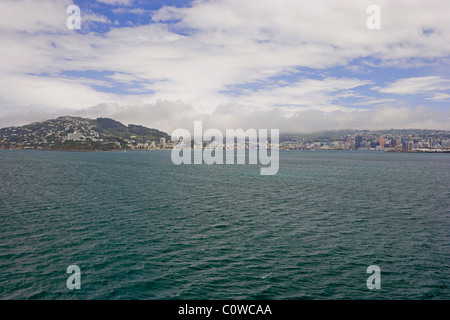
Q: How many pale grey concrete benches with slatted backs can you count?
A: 0